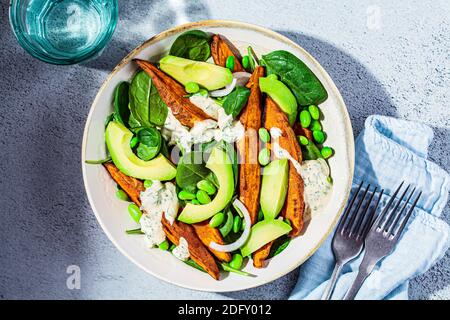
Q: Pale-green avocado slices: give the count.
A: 6